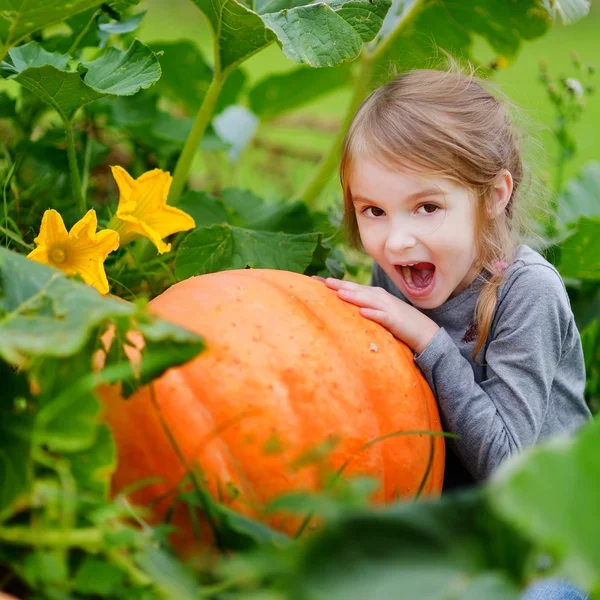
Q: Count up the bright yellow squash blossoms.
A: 2